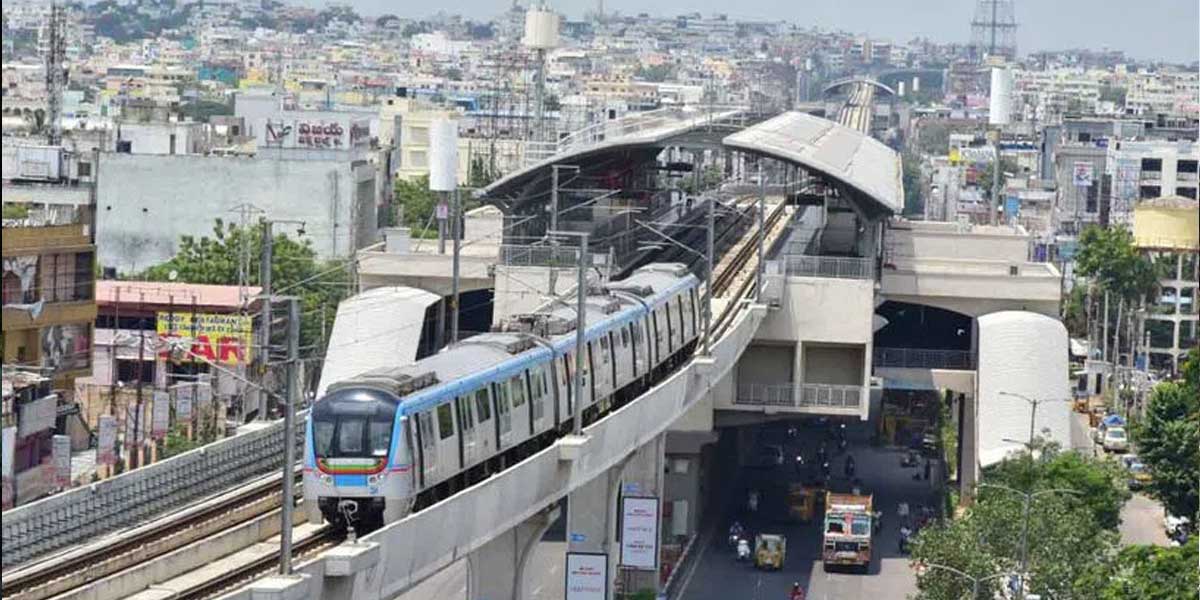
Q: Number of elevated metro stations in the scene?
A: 2